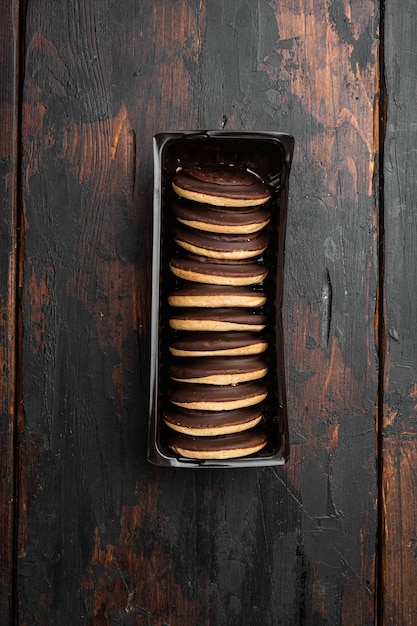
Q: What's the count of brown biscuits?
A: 11